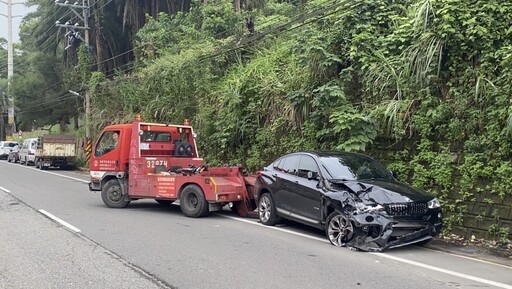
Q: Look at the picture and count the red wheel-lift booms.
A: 1